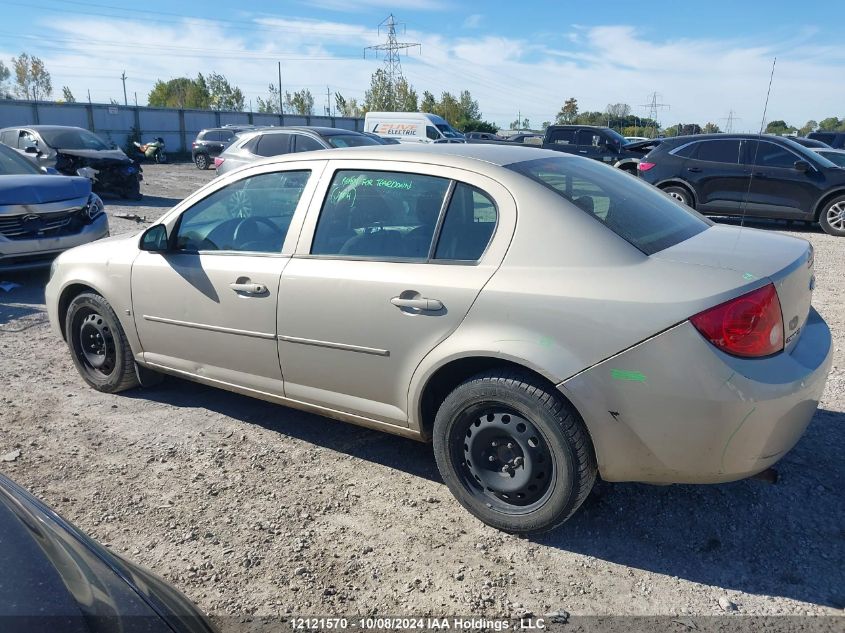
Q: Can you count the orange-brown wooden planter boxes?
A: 0